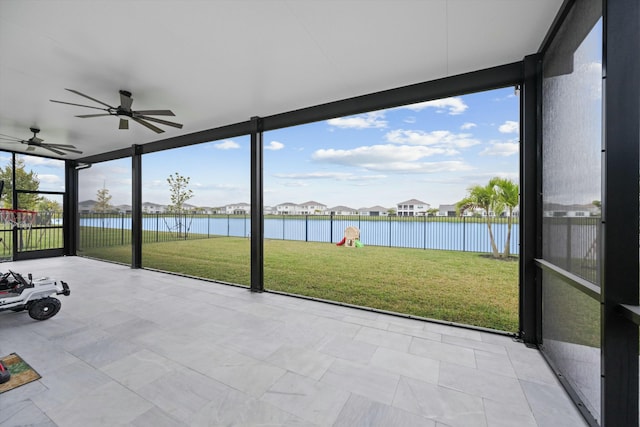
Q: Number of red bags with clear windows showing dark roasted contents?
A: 0